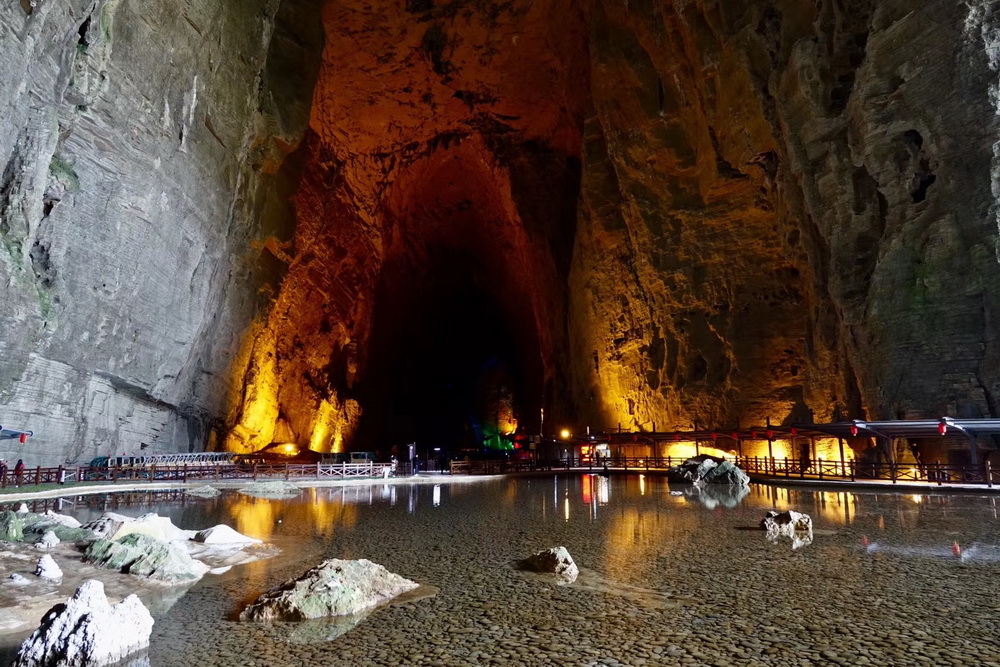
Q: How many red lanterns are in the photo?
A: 11